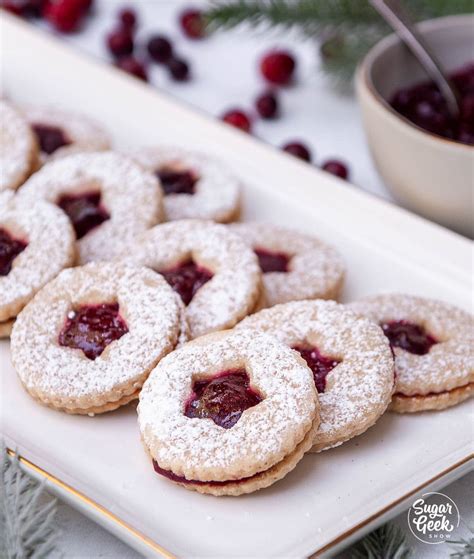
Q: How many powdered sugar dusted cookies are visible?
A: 11